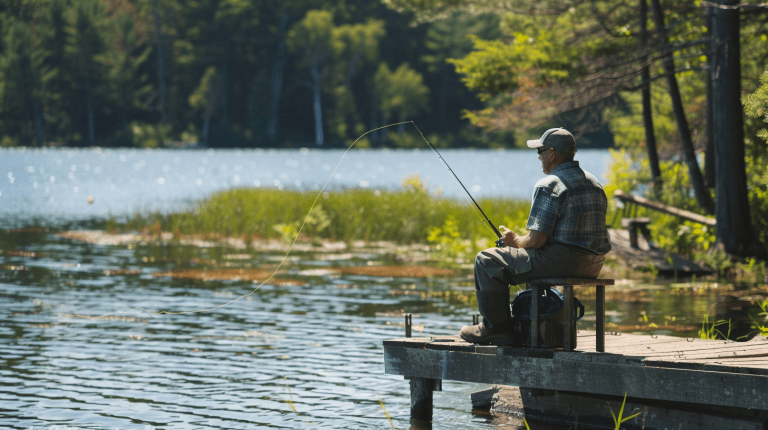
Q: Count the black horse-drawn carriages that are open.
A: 0